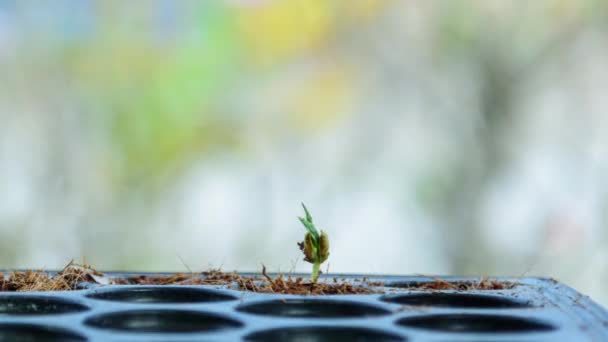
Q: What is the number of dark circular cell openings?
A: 8